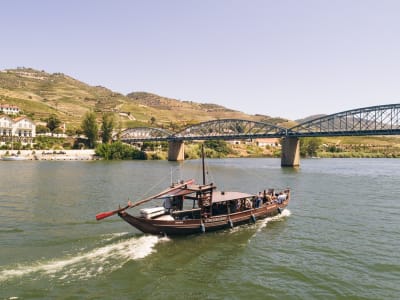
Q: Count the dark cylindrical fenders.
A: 4